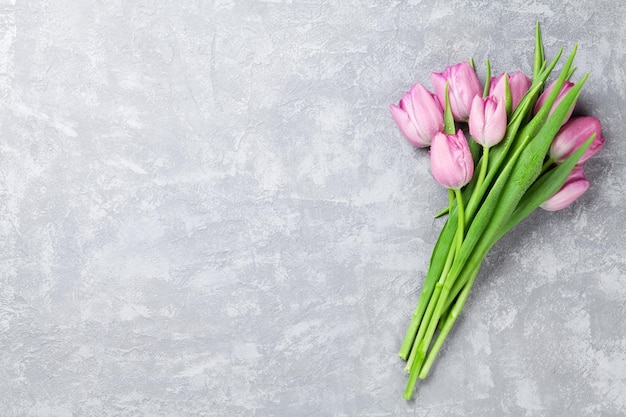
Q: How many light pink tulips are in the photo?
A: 8